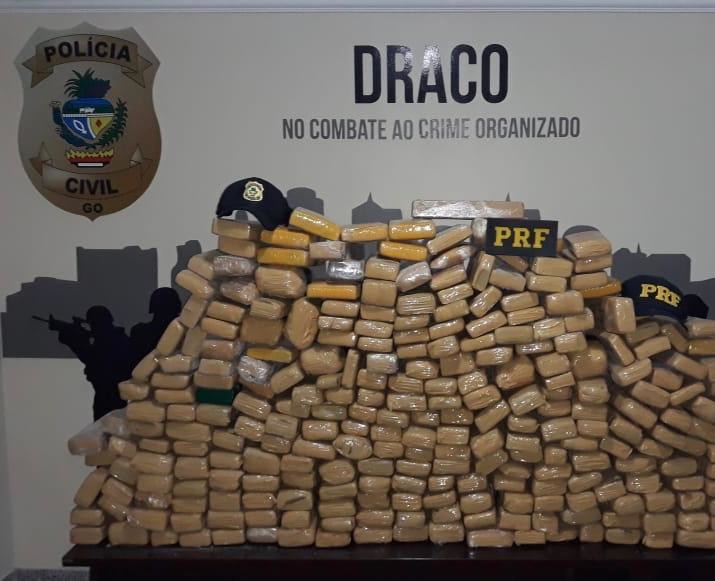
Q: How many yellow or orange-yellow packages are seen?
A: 8